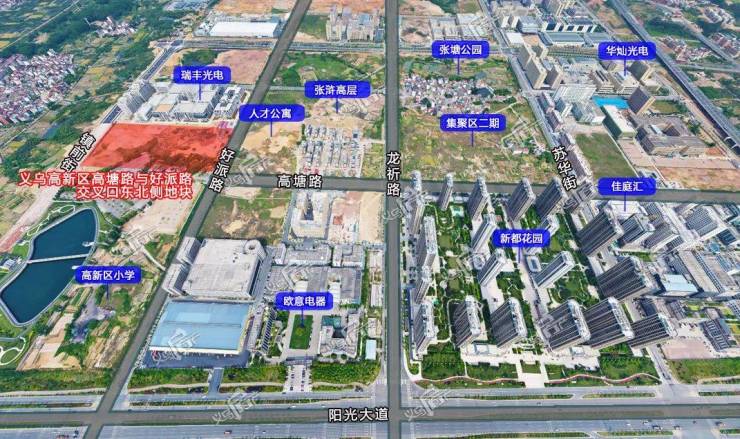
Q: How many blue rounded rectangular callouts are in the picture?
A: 10